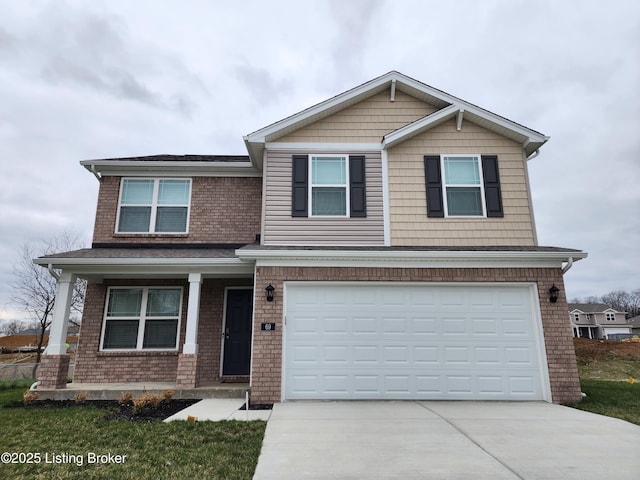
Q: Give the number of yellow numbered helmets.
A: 0